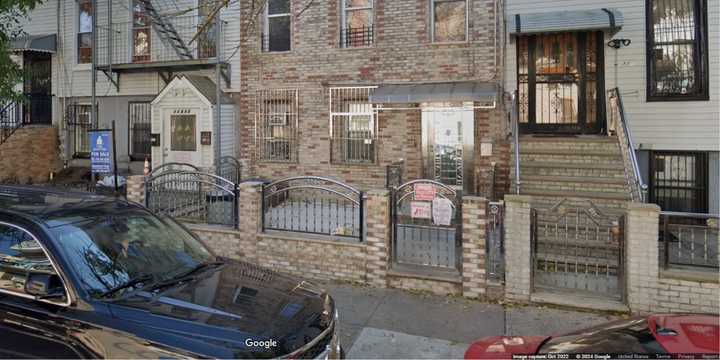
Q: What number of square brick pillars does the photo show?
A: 6